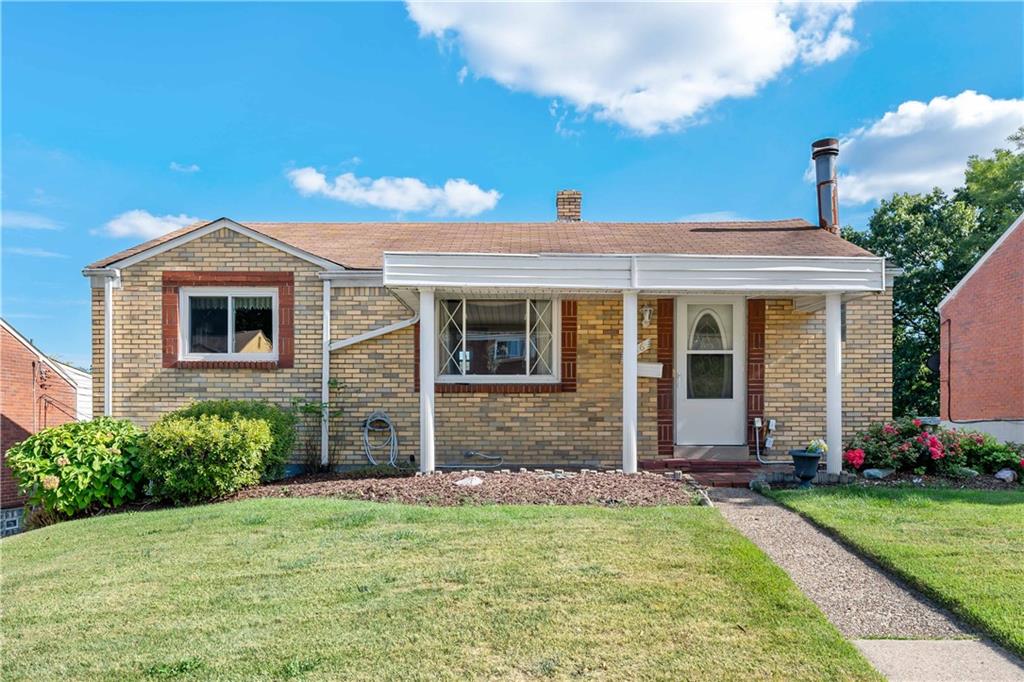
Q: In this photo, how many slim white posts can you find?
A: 3